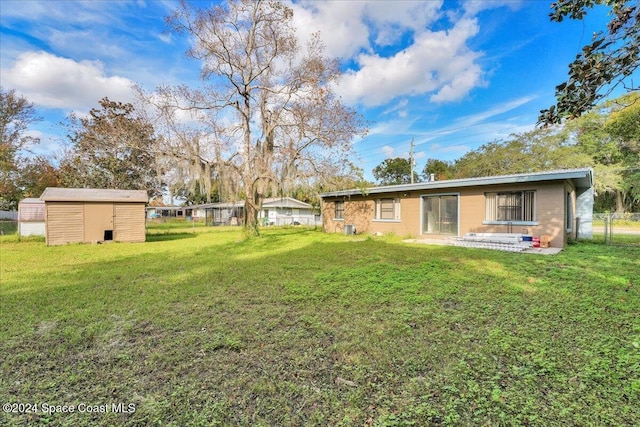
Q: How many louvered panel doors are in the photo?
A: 0